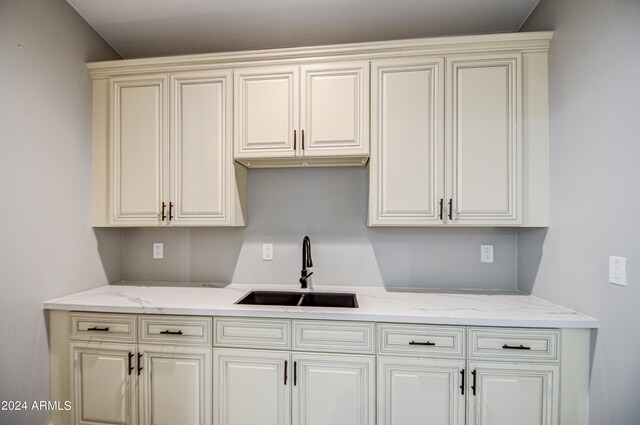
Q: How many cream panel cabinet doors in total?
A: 12